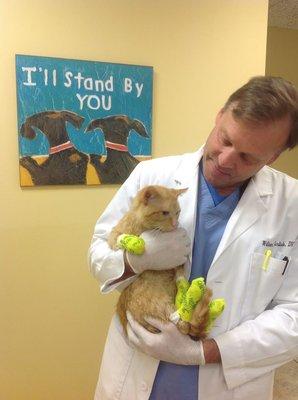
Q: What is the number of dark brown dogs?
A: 2